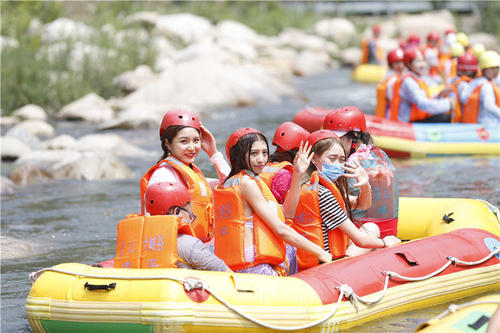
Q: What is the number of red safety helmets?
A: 14